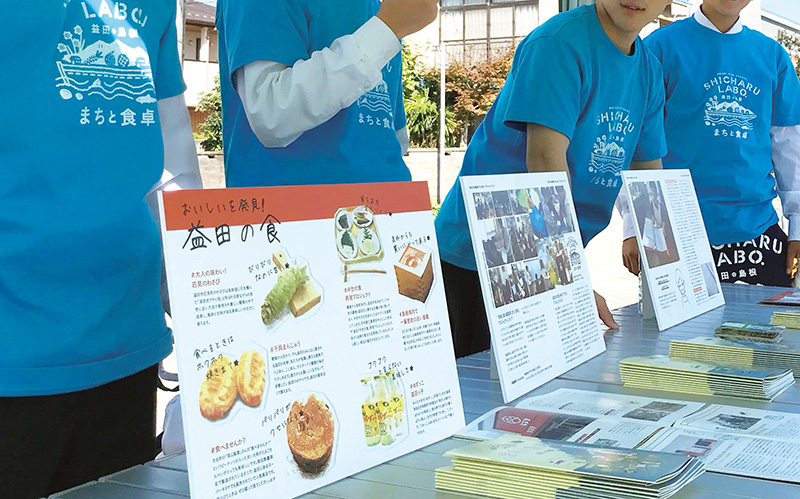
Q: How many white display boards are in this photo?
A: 3